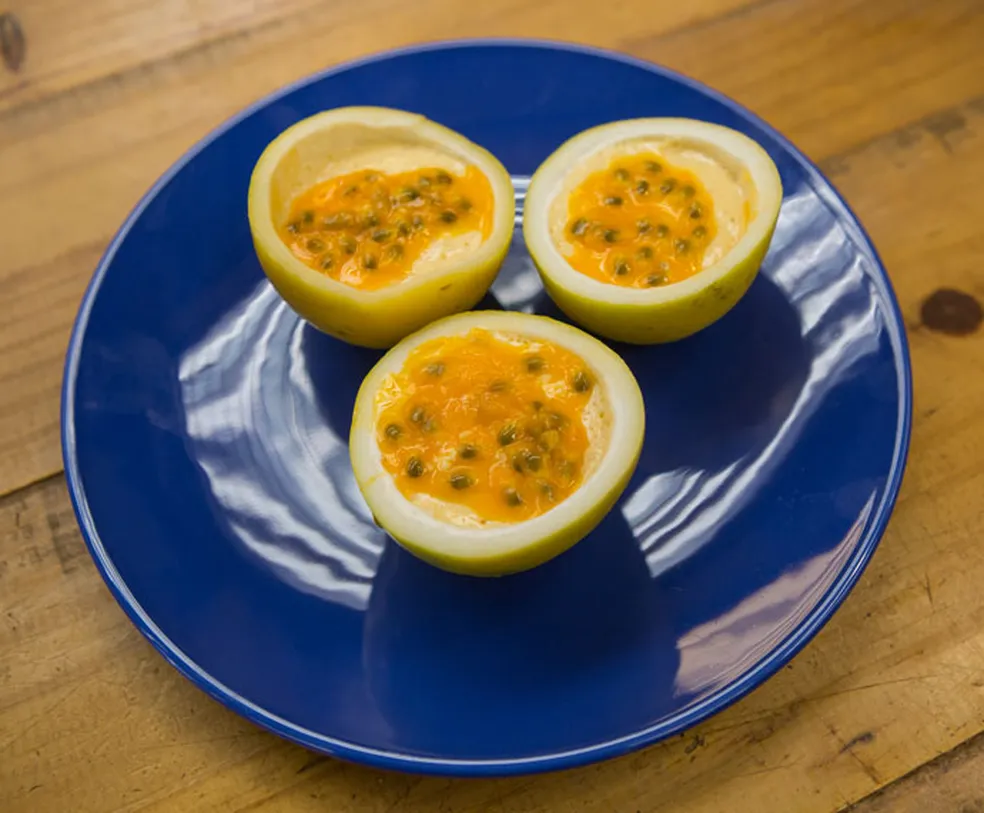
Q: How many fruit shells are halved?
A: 3